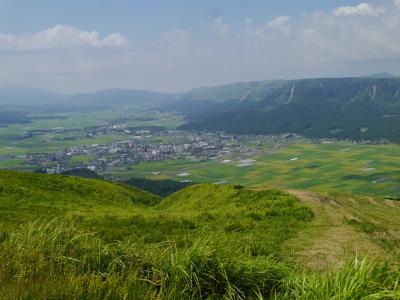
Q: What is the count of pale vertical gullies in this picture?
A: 3